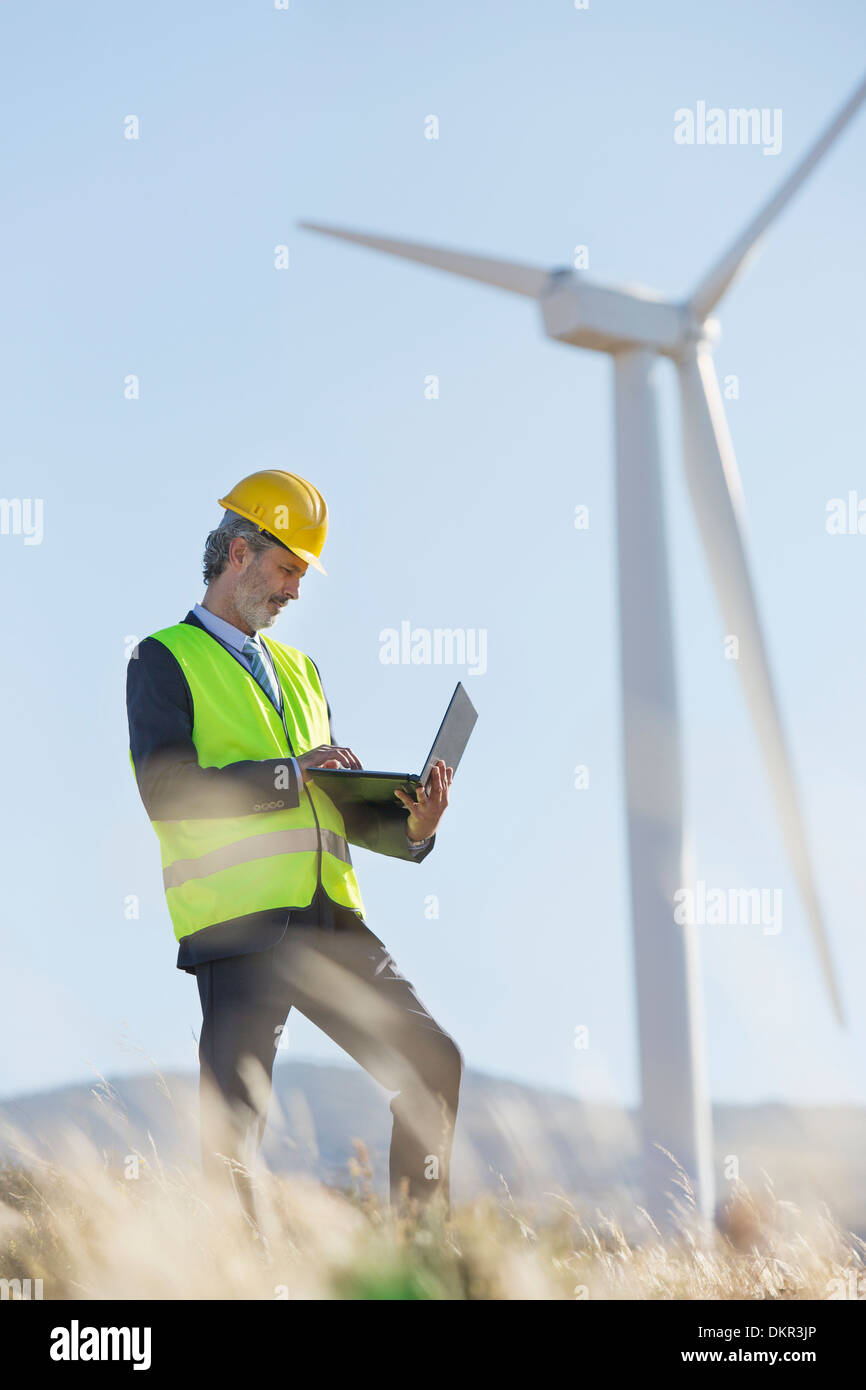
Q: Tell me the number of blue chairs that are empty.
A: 0